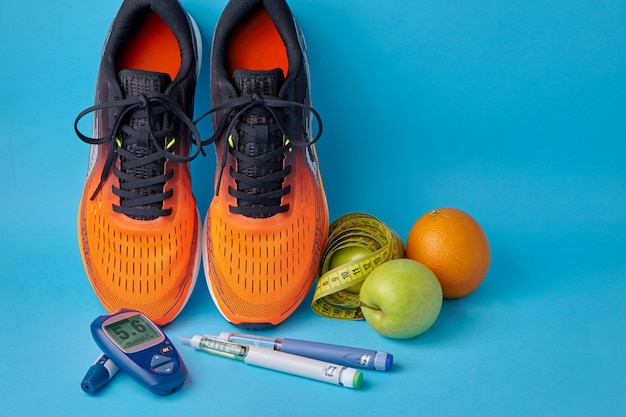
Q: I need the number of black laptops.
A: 0